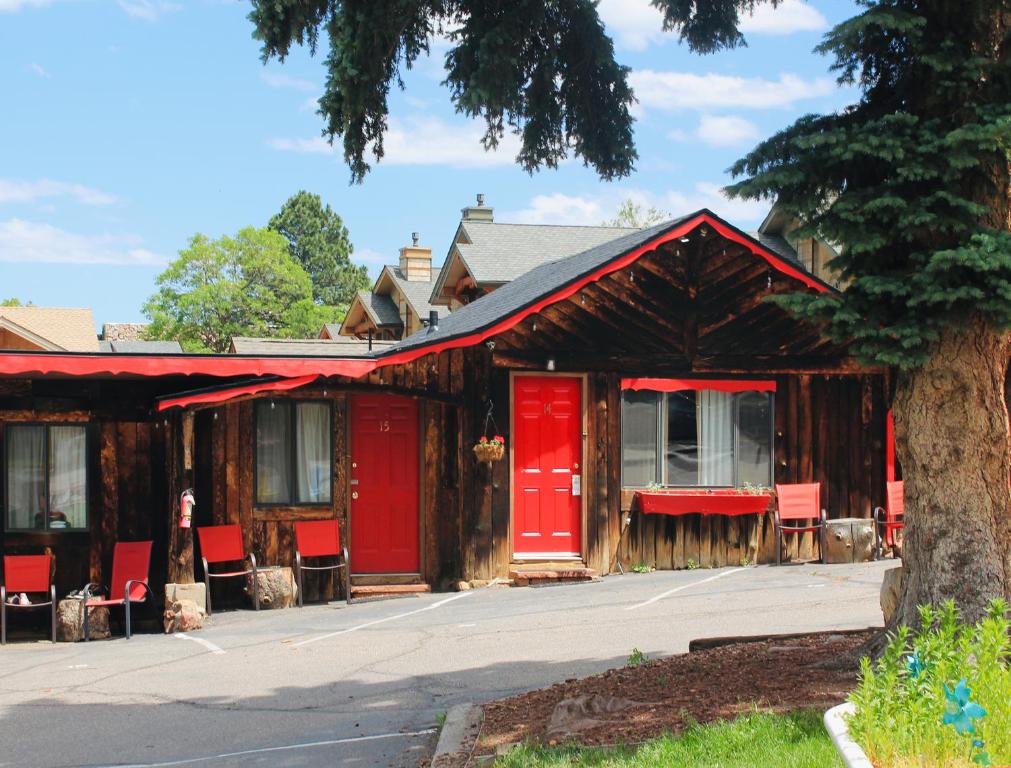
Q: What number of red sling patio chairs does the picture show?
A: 6